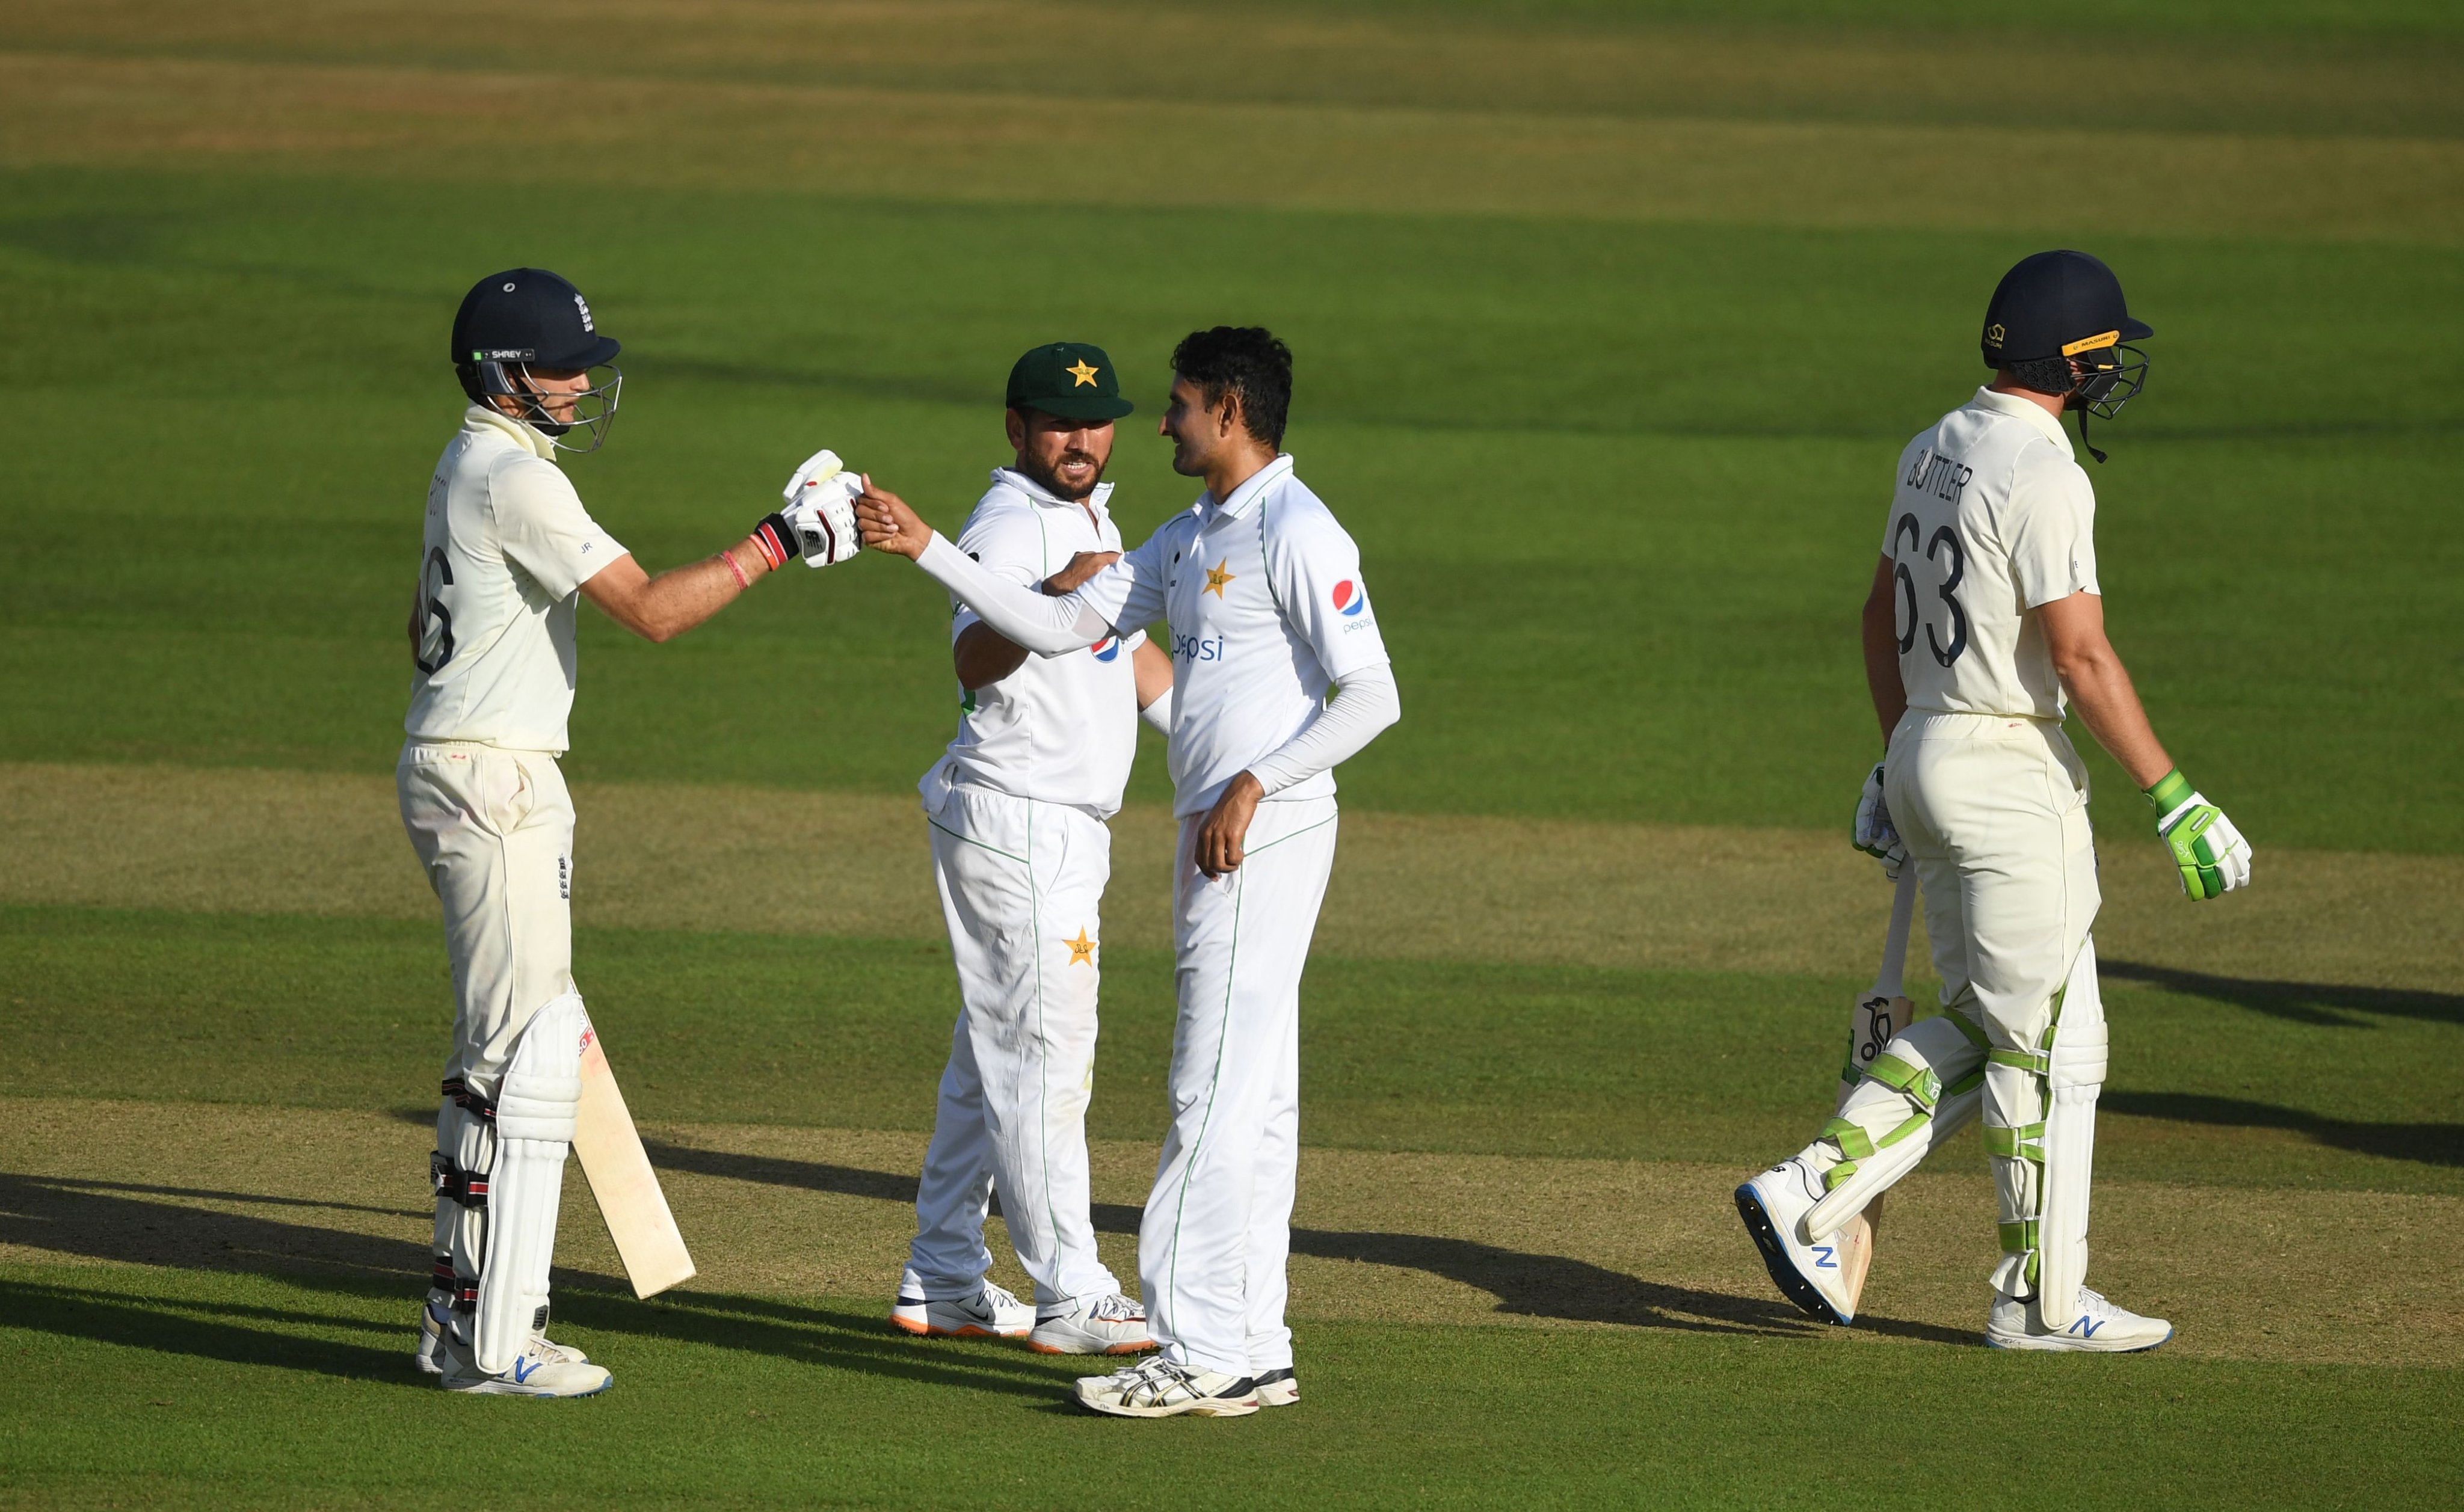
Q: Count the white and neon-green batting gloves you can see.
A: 2